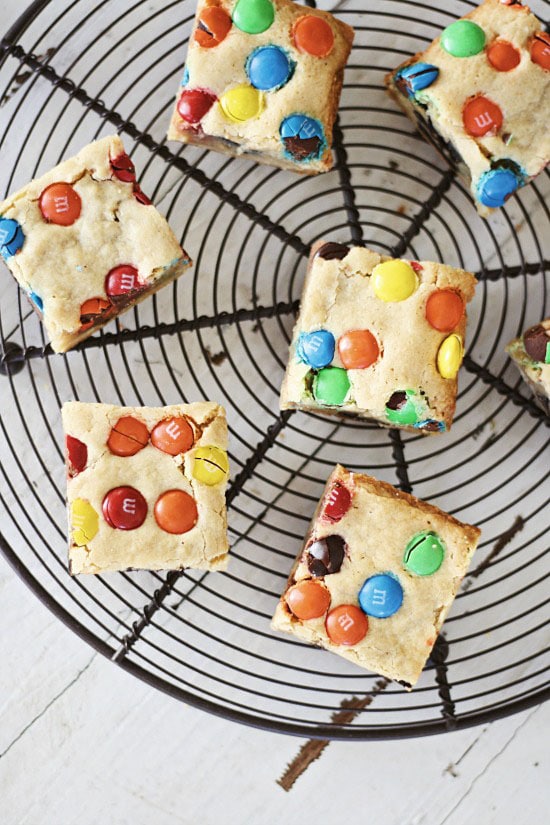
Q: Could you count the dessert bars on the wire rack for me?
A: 7